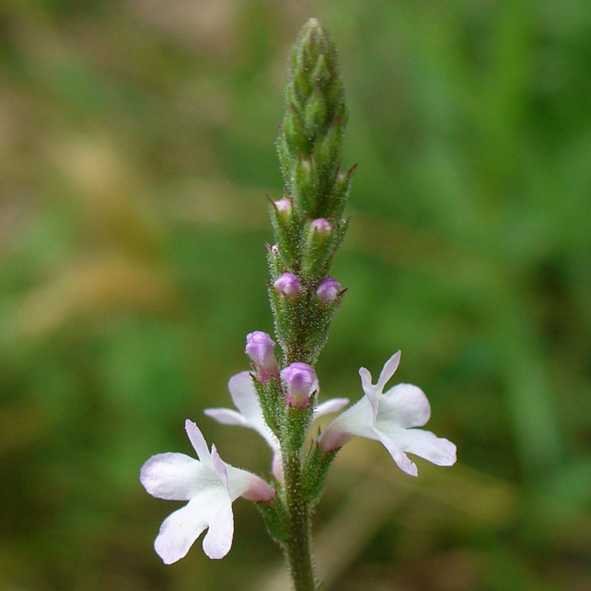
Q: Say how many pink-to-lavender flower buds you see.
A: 6